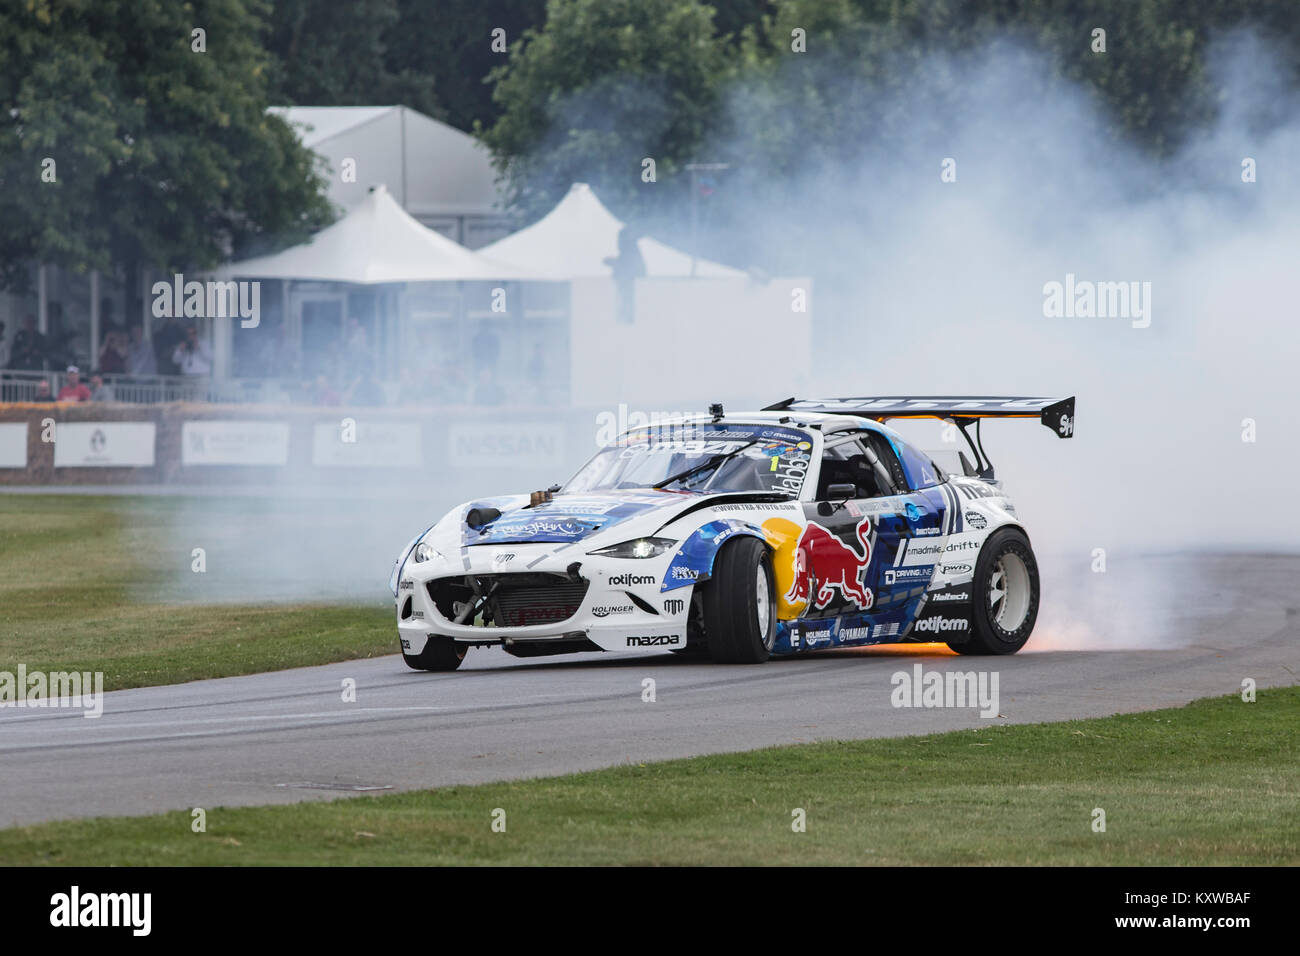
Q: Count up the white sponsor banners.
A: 5